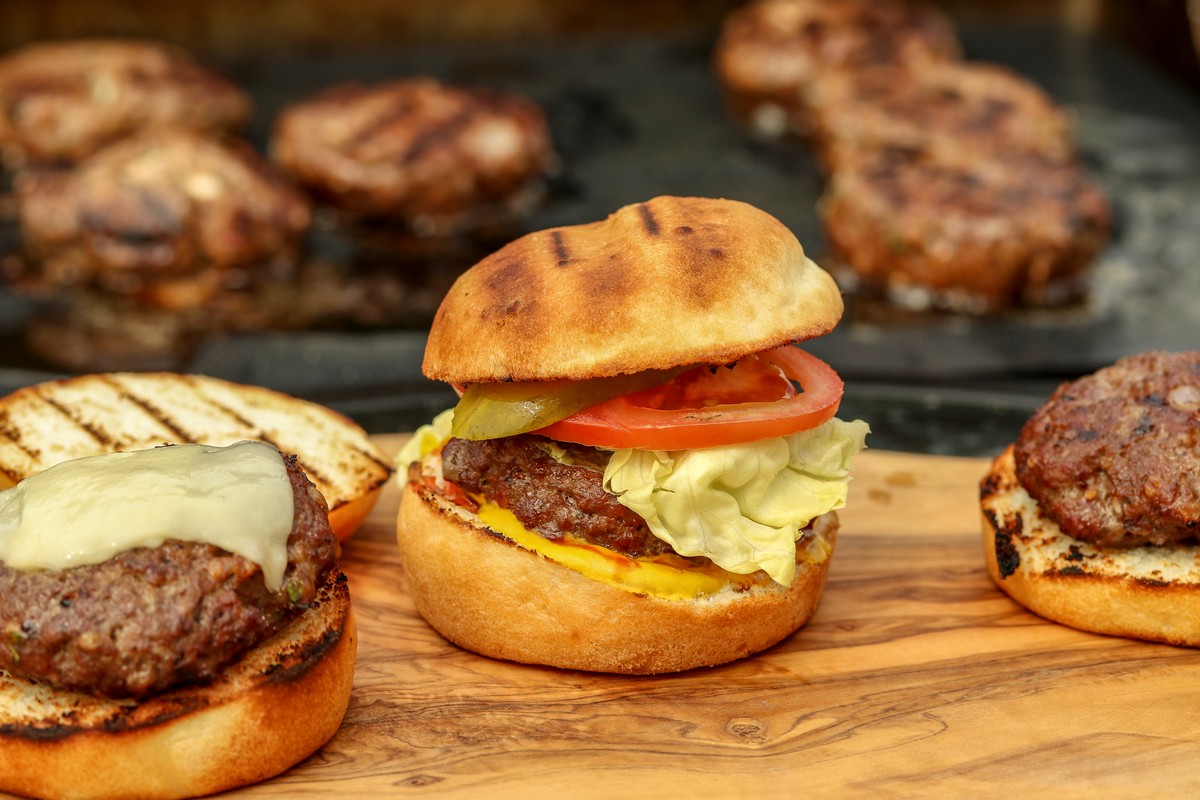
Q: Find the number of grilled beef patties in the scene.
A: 9